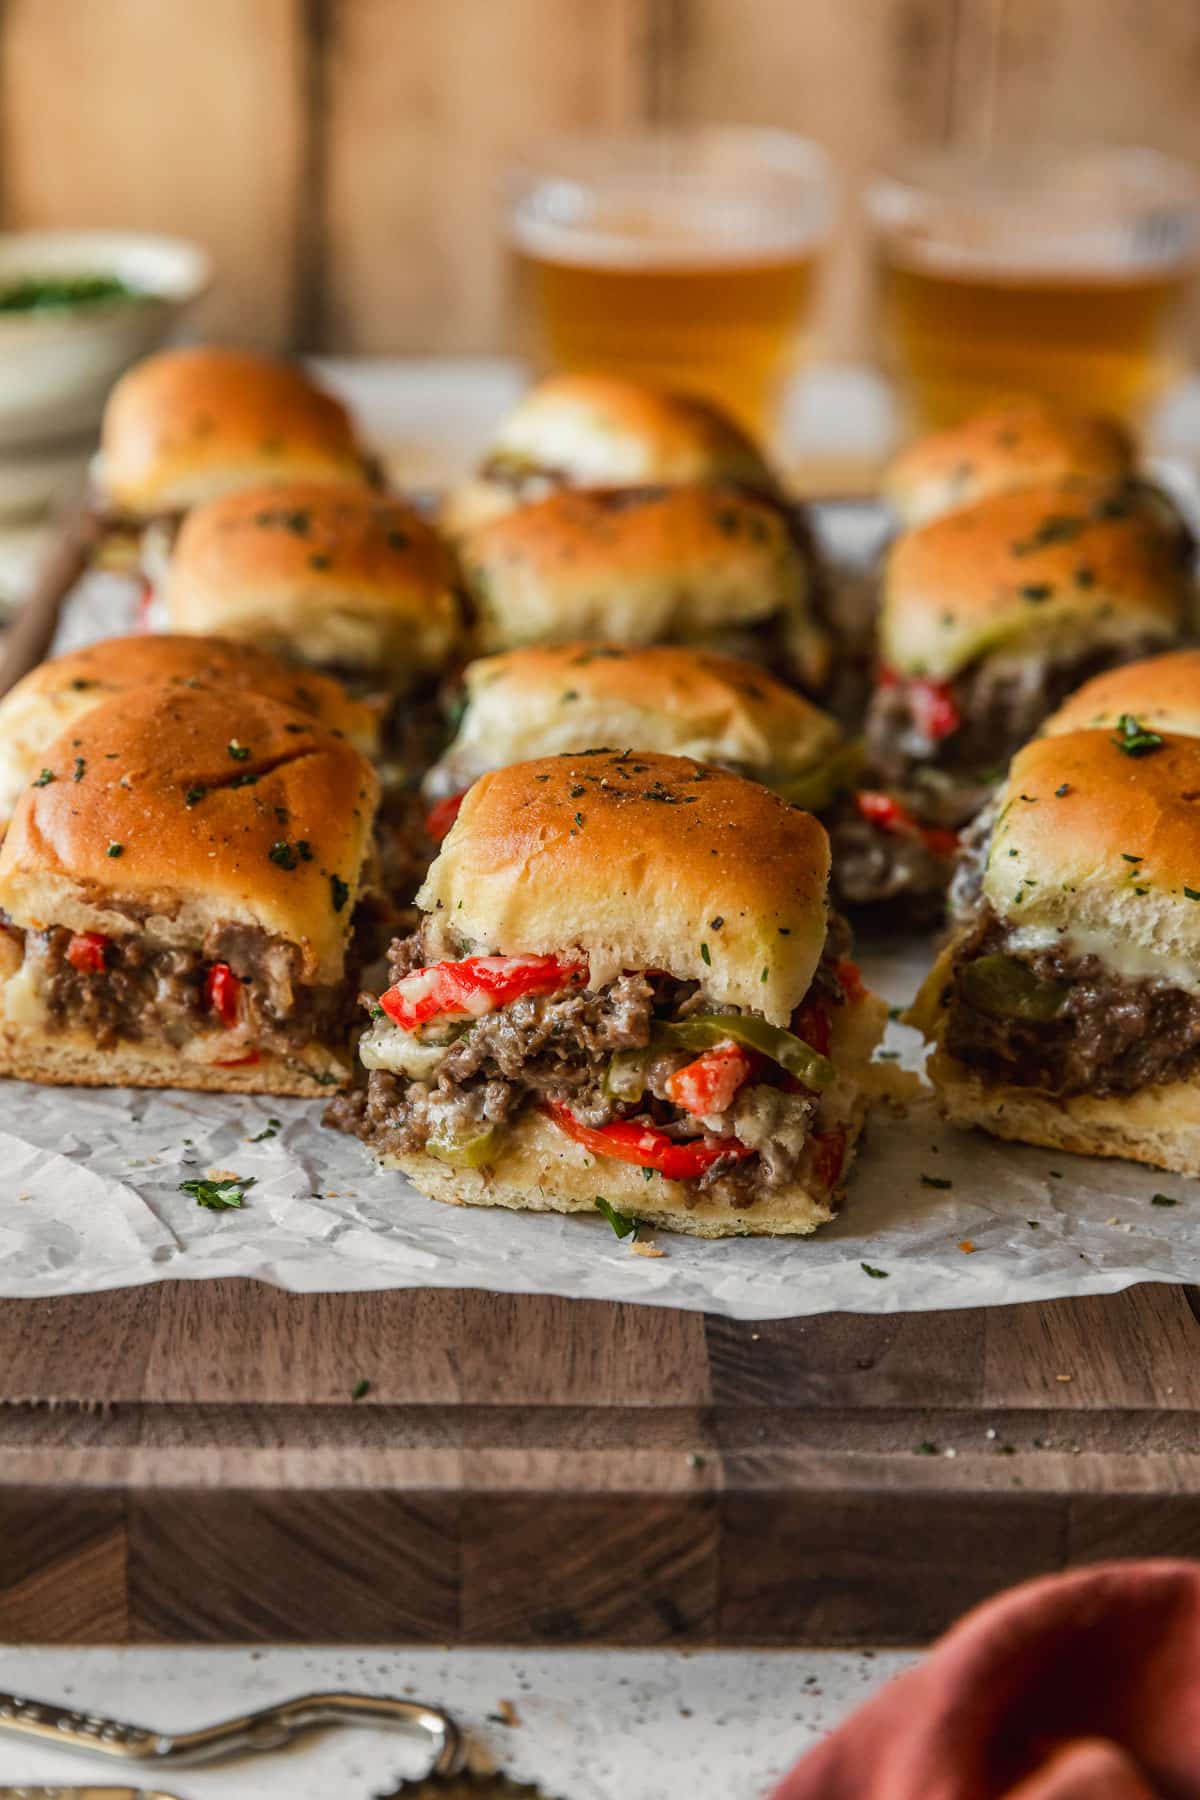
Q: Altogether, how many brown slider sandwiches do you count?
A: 12